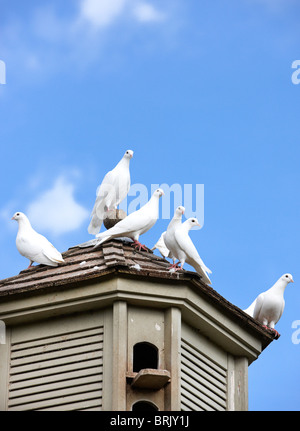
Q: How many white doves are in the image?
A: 6